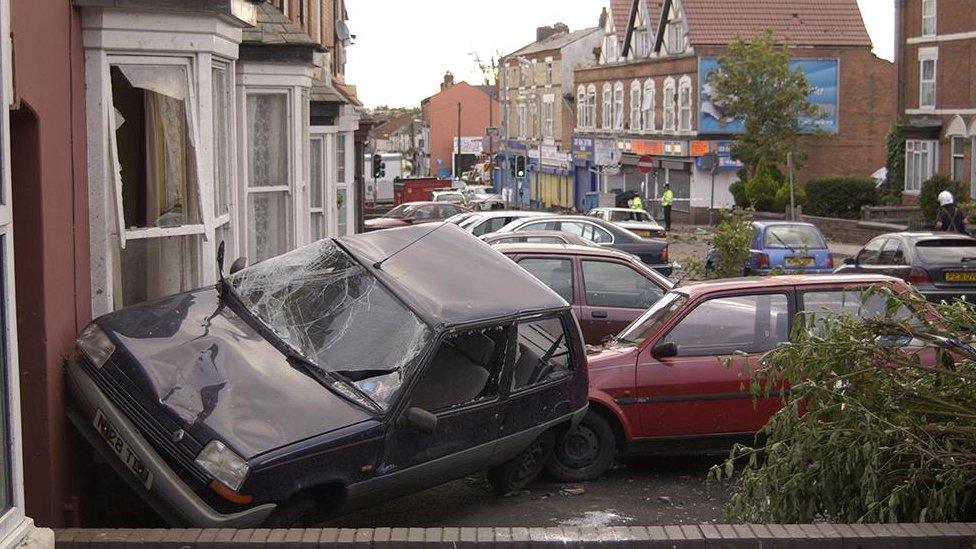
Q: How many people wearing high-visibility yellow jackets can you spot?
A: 2